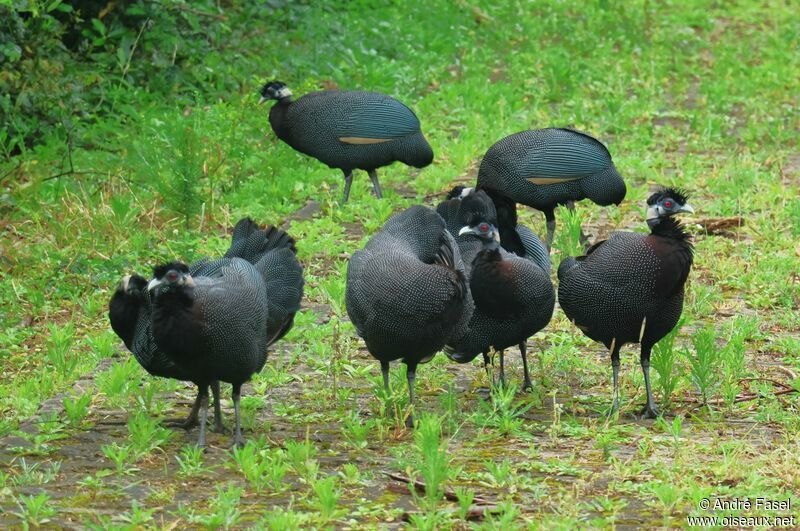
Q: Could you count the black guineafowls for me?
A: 8